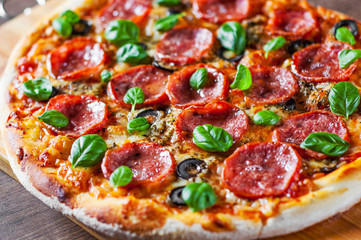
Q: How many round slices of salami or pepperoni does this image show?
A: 14